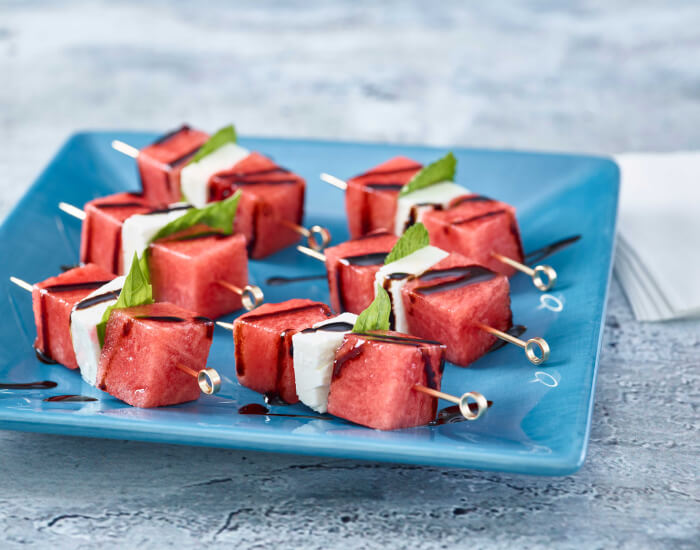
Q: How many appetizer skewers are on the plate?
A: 6